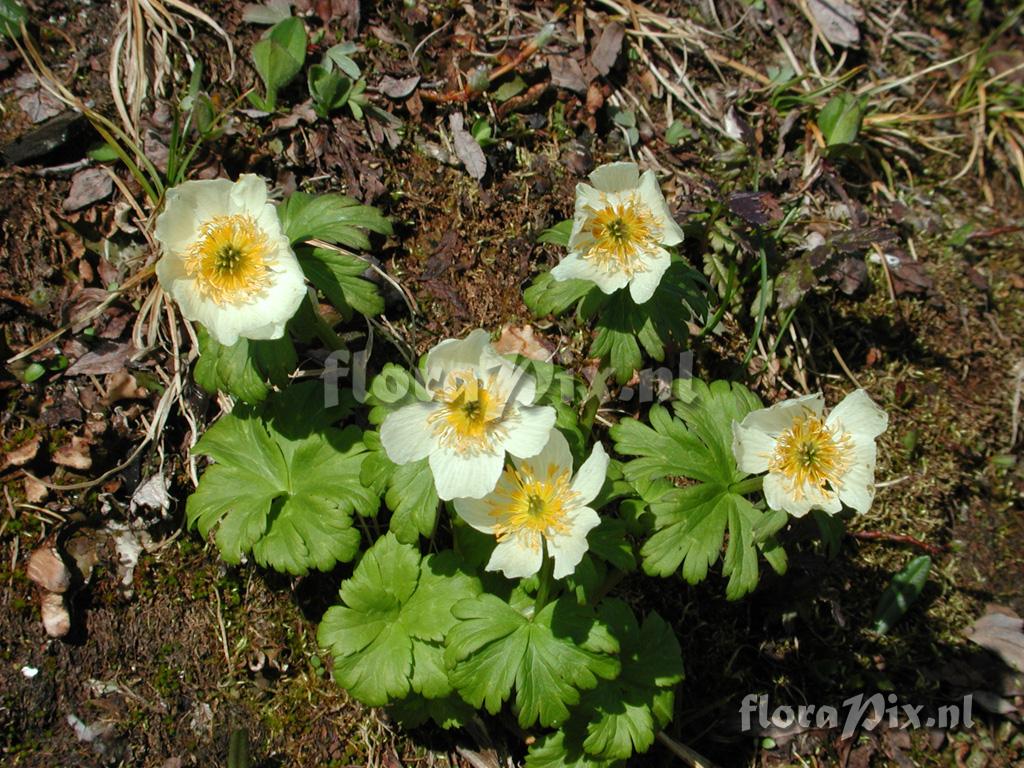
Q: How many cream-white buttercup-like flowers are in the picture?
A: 5